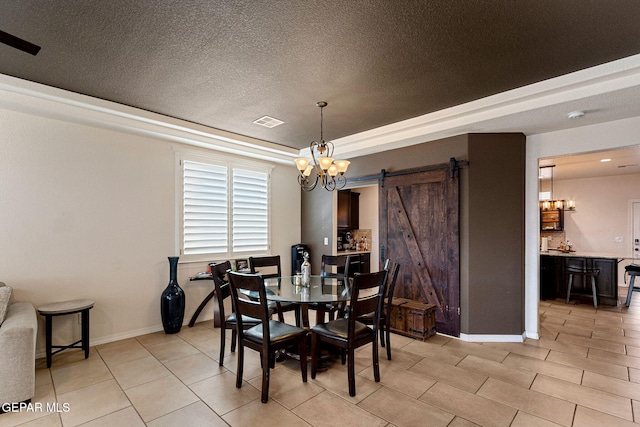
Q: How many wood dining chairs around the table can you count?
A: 6